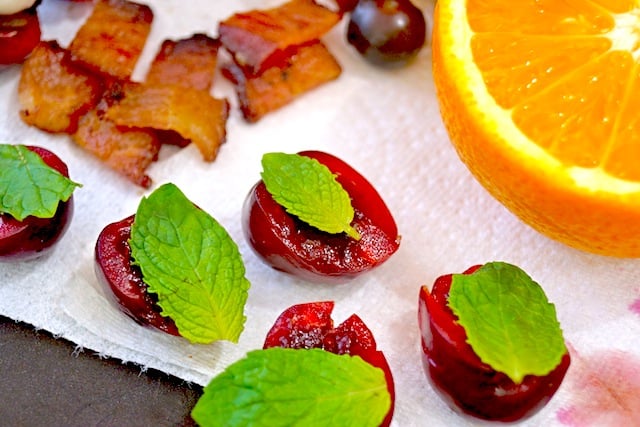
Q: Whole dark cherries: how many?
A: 1